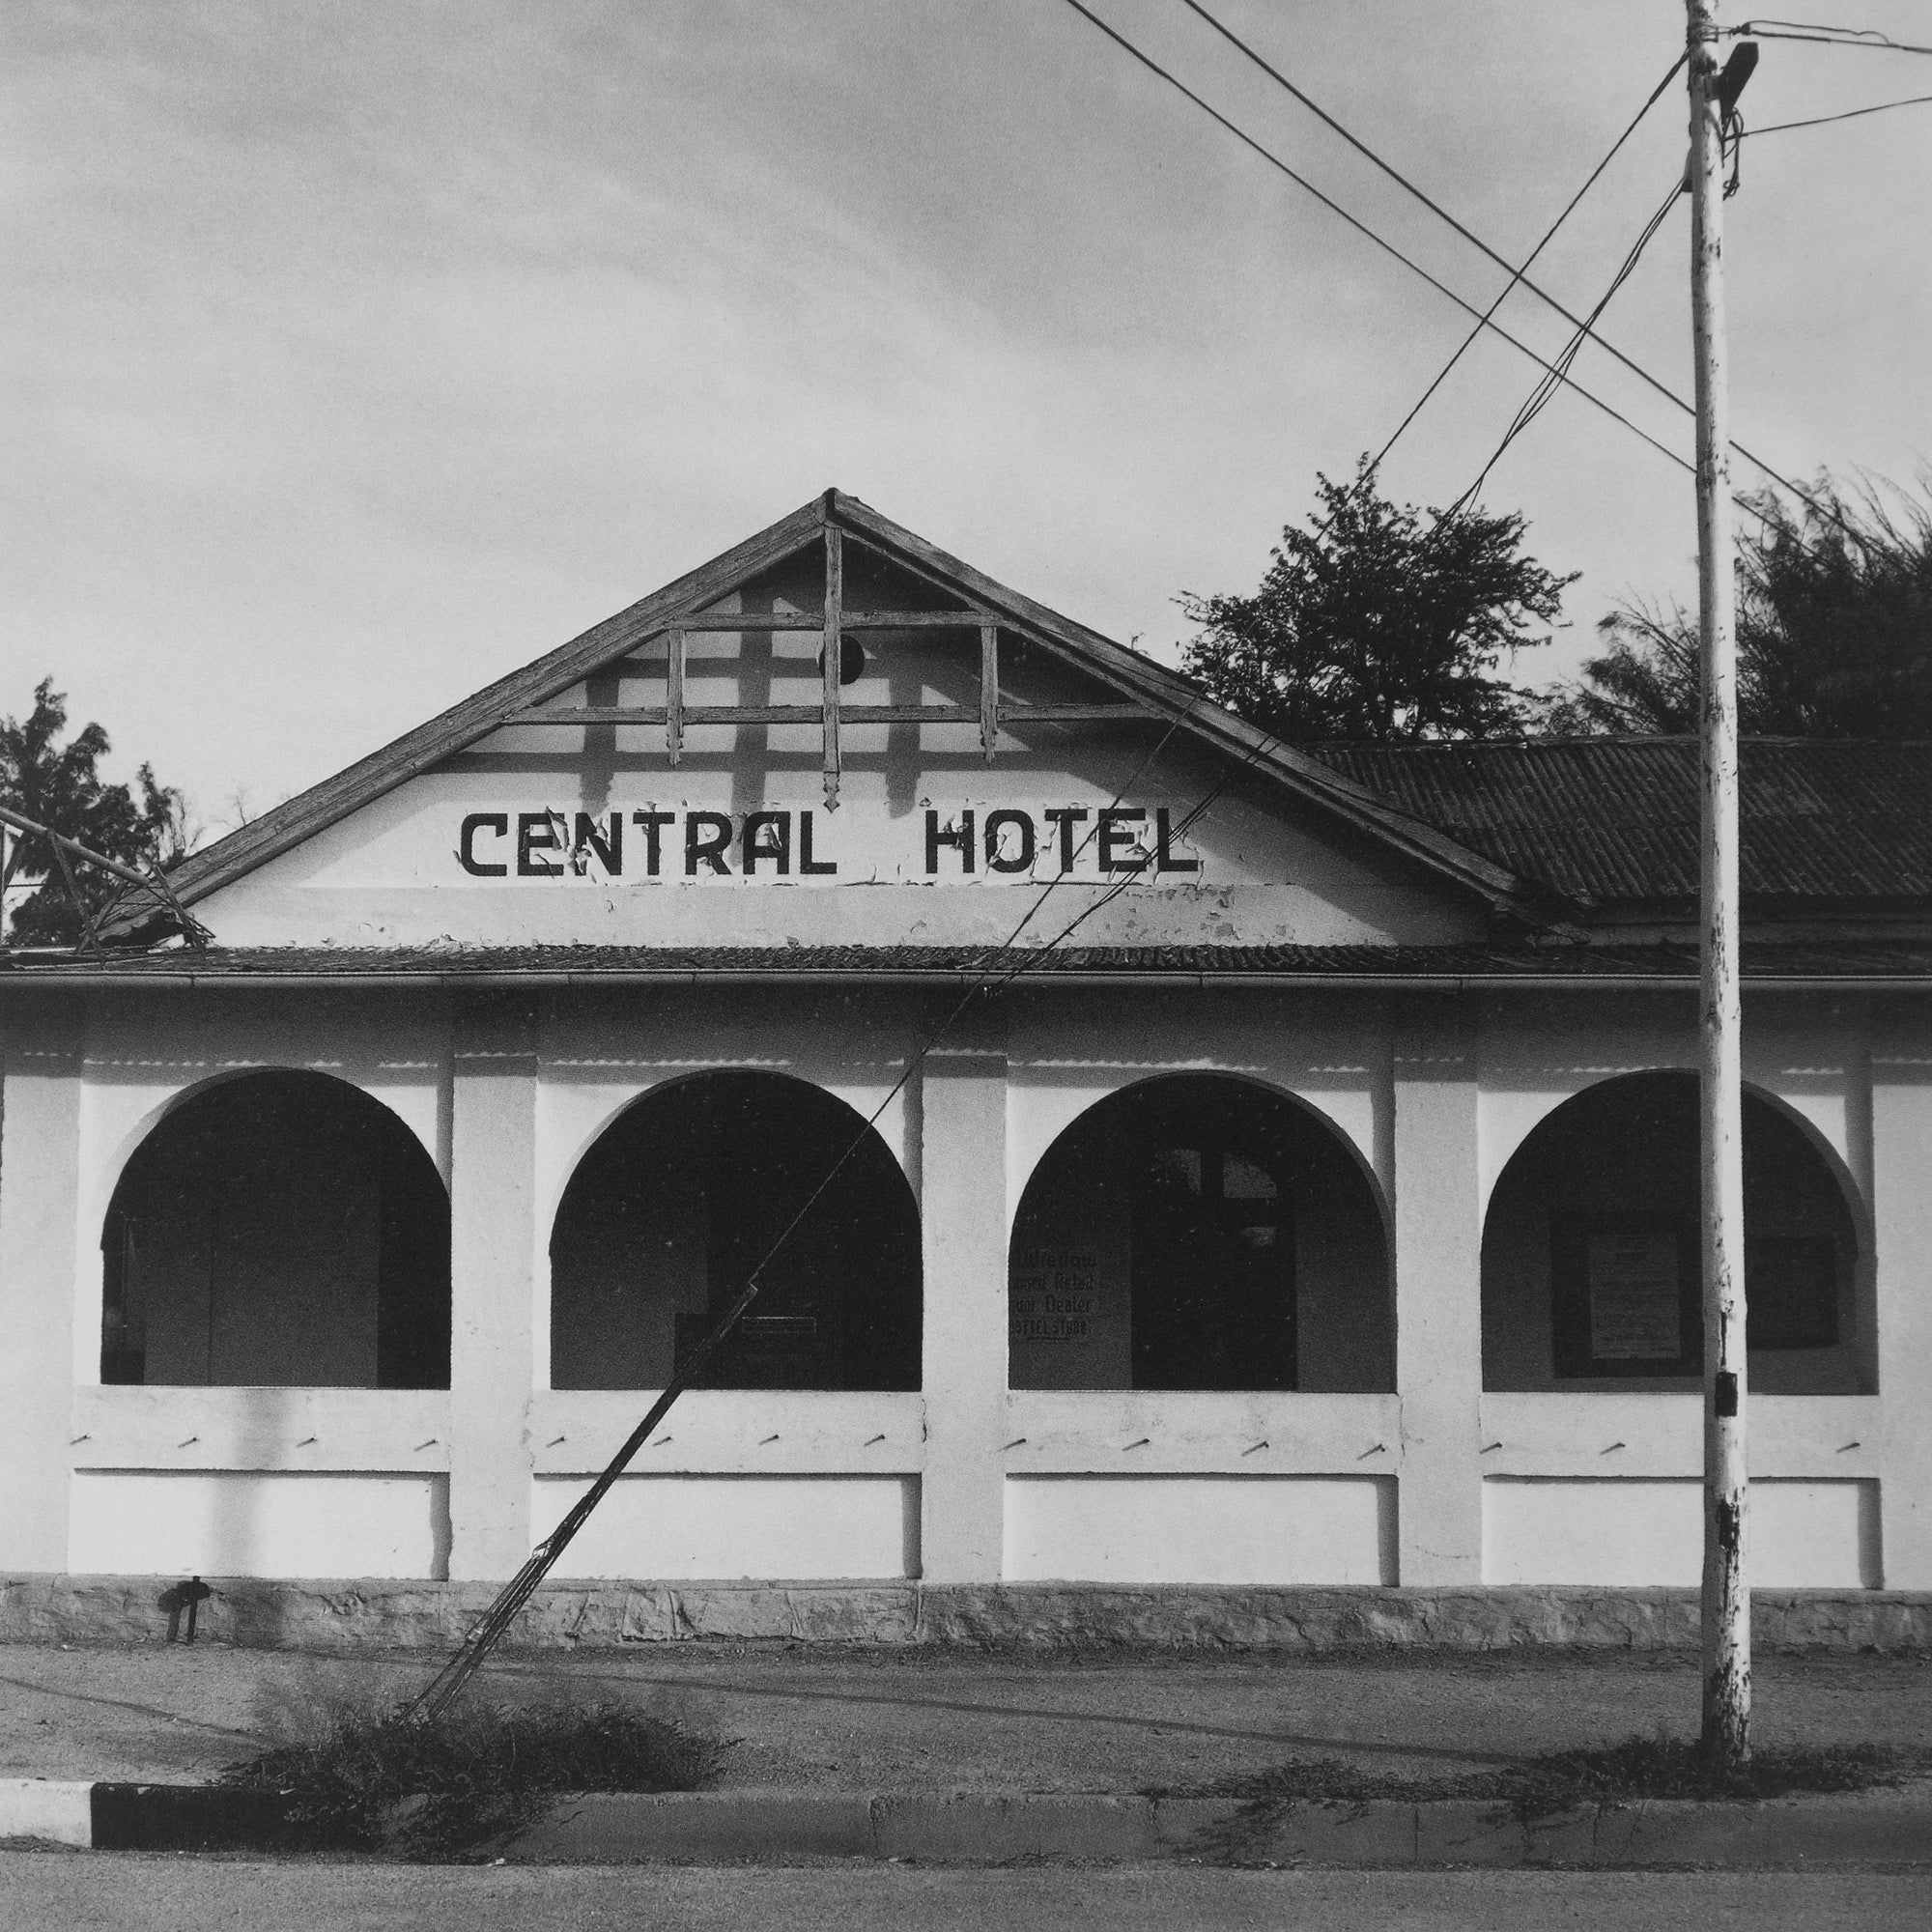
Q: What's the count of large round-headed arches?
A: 4